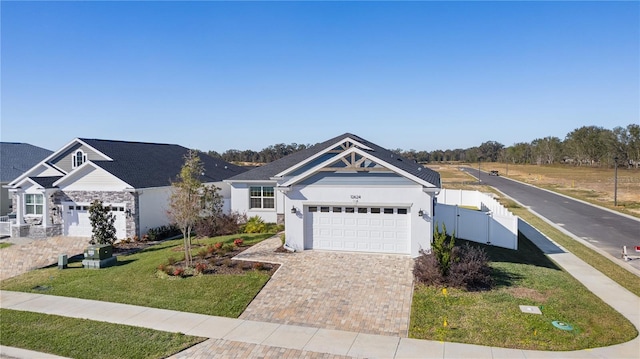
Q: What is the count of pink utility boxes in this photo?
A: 0